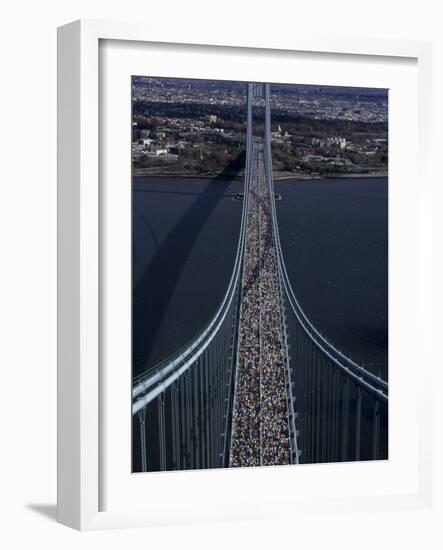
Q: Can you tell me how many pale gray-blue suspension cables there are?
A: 4